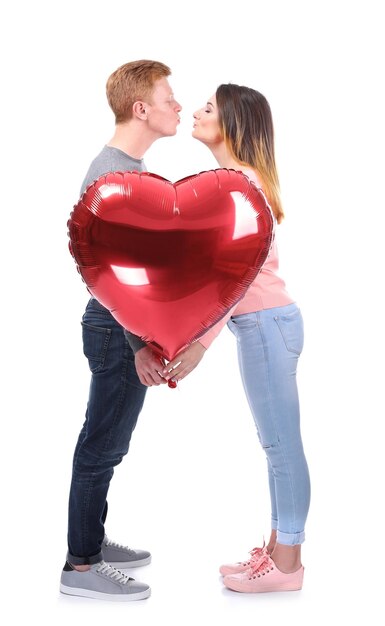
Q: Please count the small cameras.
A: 0